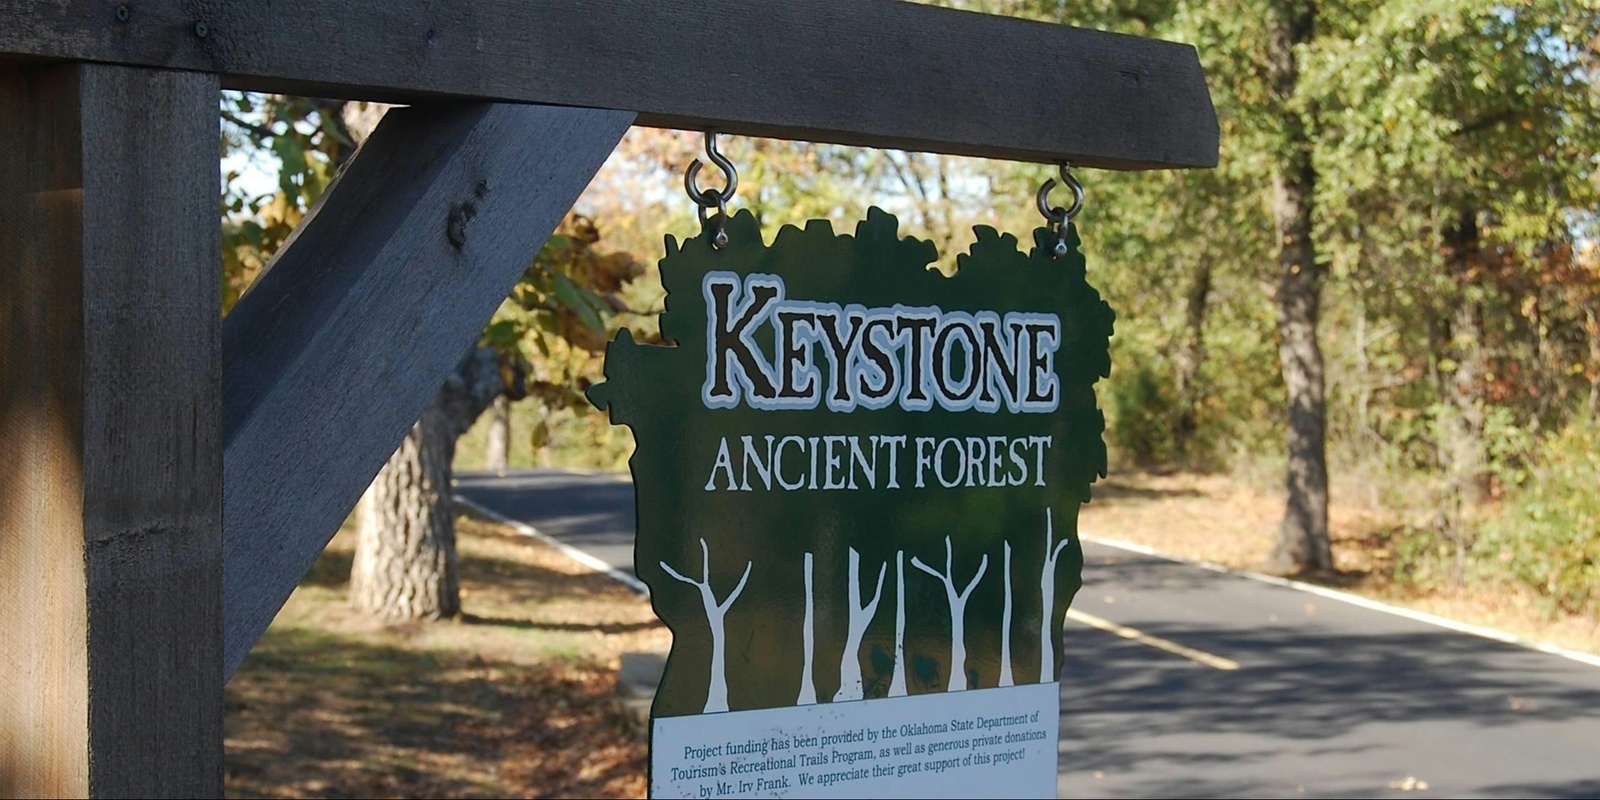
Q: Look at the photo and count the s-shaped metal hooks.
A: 2